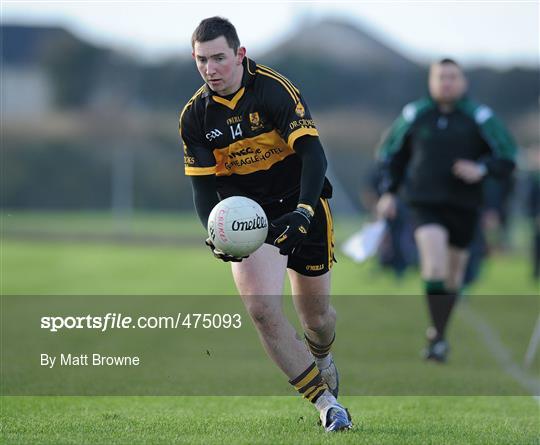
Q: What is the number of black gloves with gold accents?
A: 2